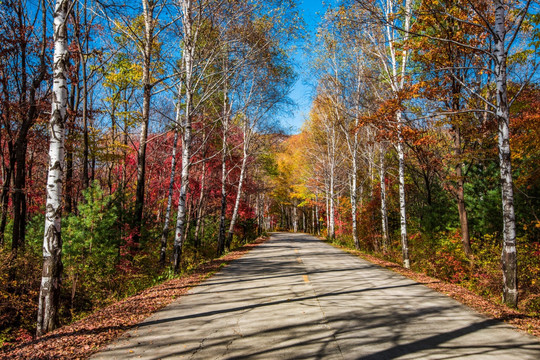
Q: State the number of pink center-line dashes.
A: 0